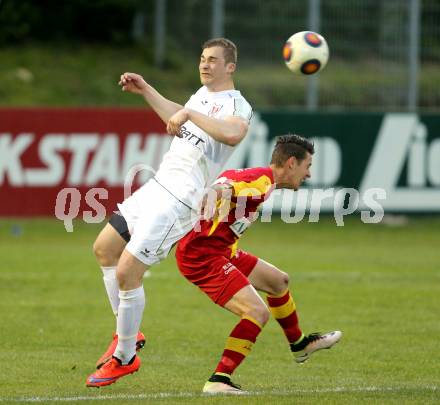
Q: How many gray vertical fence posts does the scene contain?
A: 4